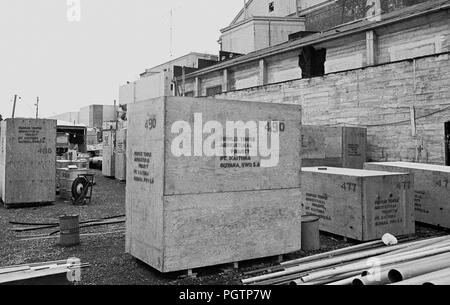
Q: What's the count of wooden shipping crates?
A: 7